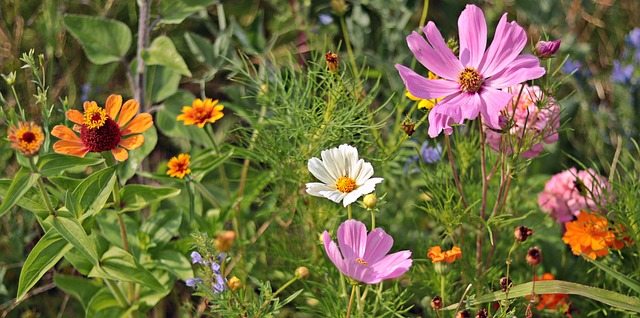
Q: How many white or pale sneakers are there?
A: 0